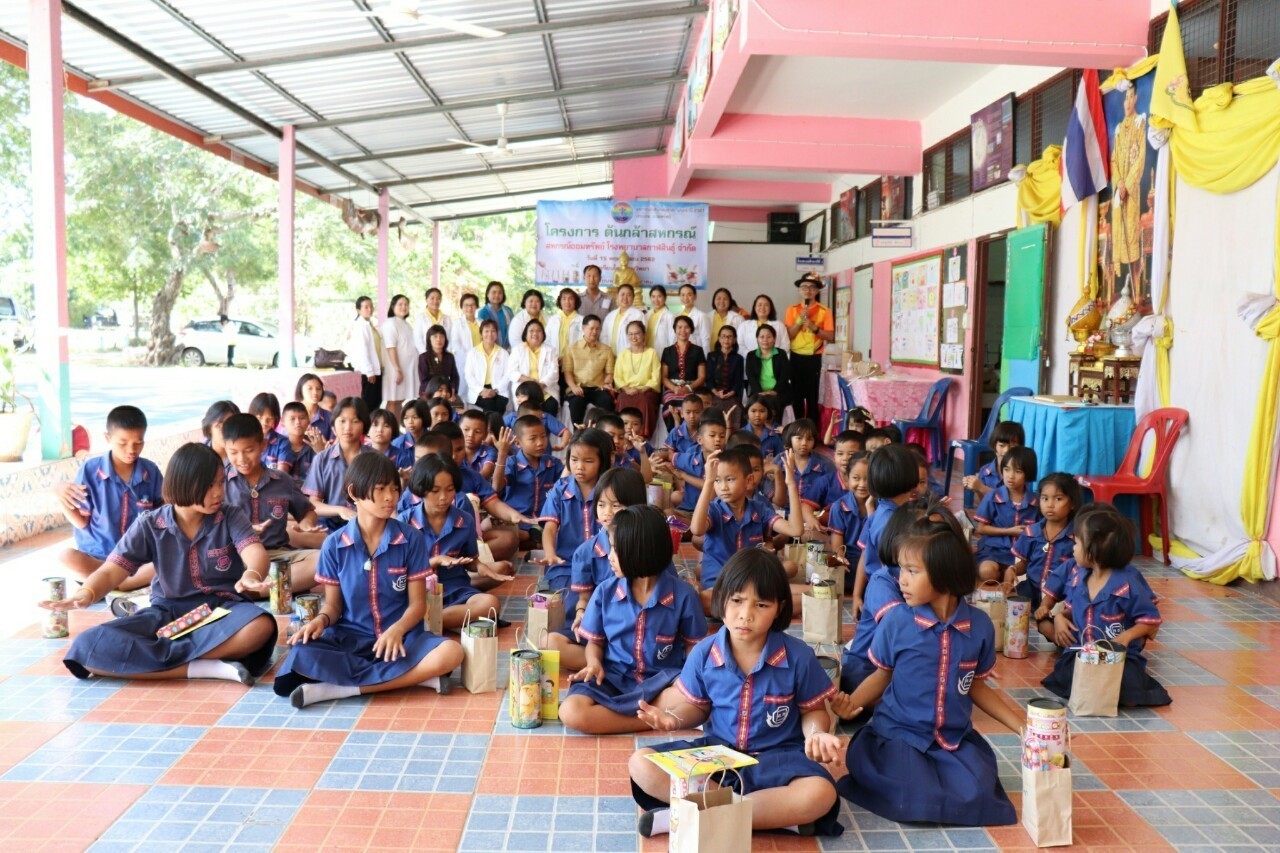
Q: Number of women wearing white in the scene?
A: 13